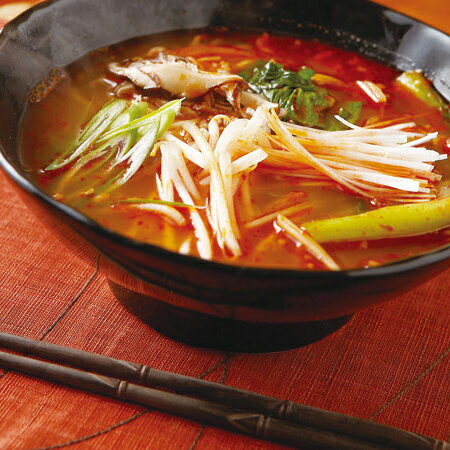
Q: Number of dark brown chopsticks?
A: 2